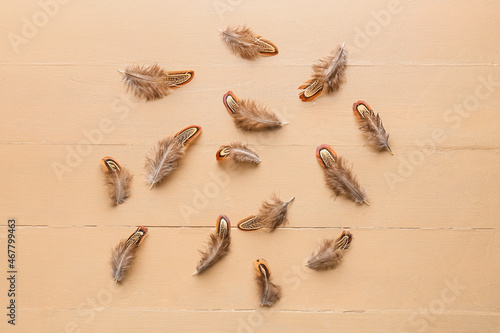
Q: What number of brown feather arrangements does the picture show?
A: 14